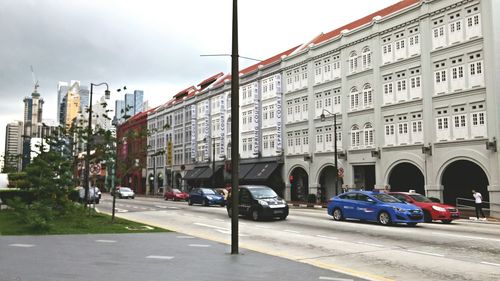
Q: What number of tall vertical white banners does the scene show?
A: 5